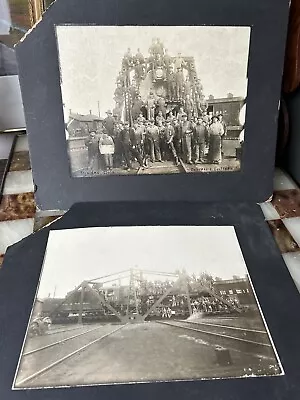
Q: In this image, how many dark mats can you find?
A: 2